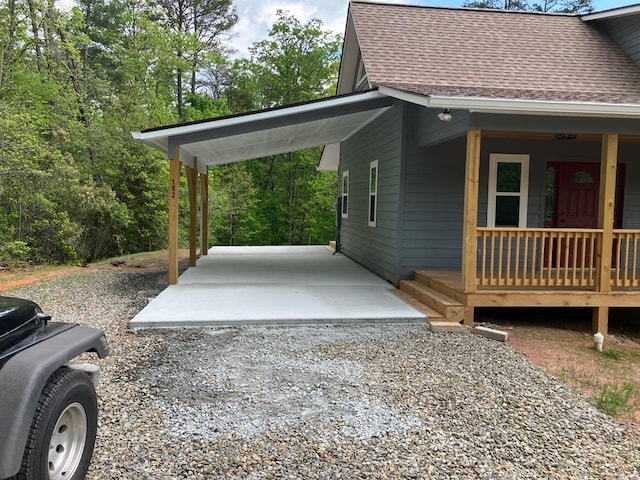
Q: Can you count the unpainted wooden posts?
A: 5